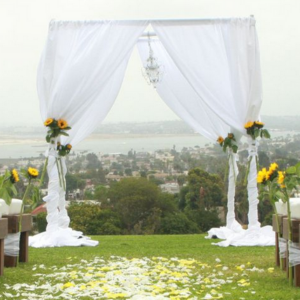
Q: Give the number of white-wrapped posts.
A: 4